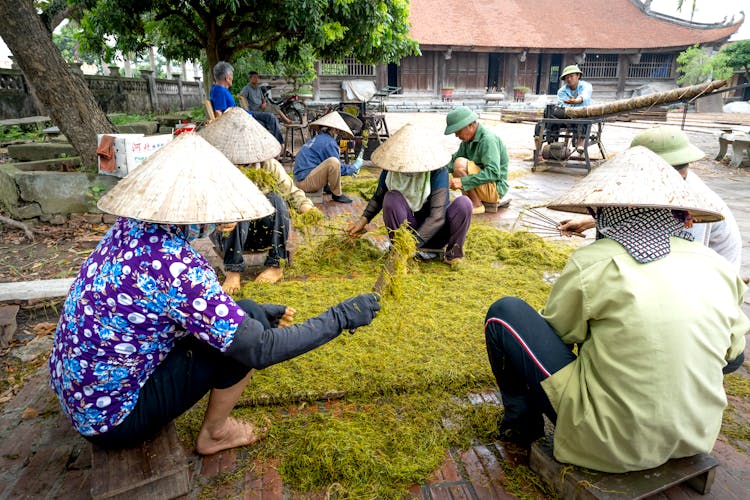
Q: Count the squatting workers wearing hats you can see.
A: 7